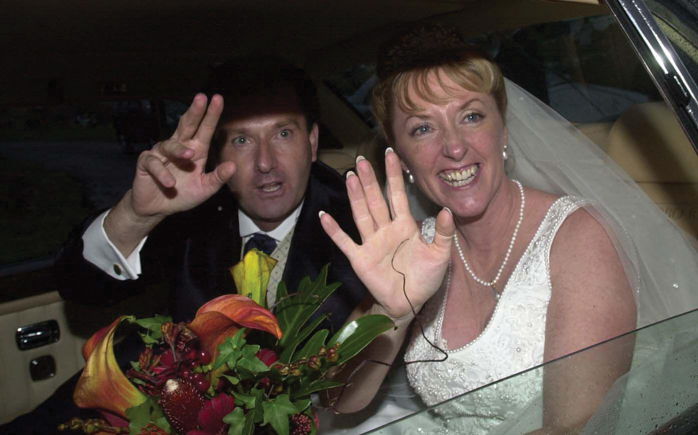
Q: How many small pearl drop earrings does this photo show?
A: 2